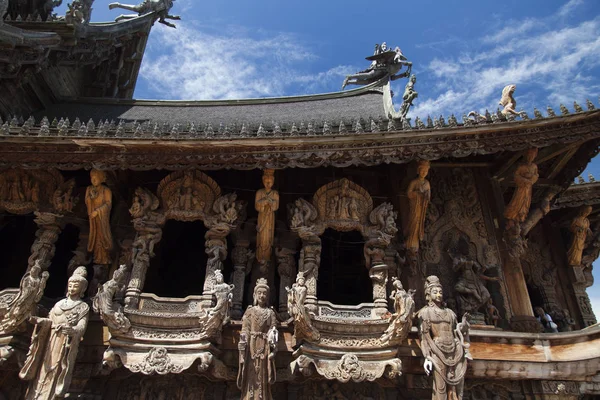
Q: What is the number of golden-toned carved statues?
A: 5